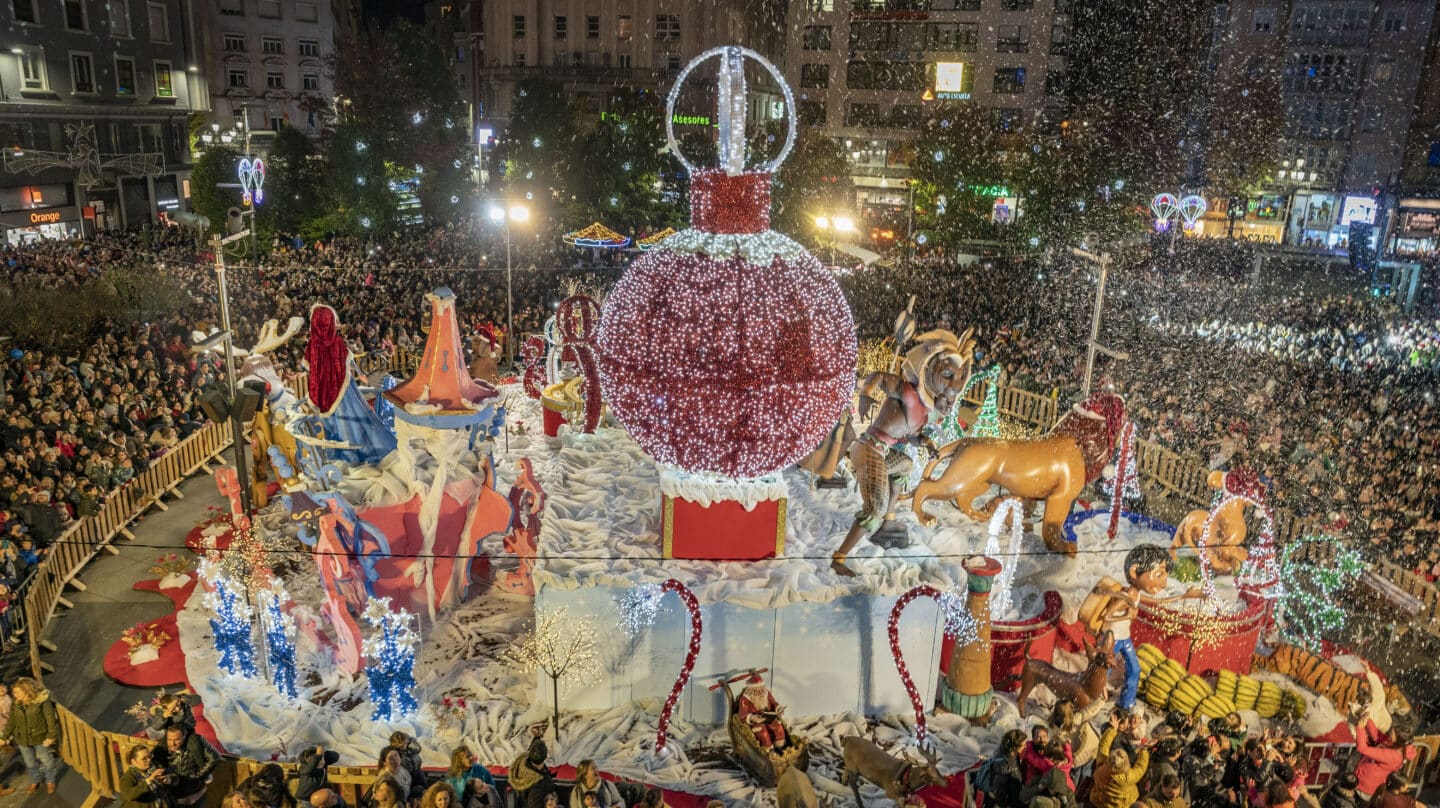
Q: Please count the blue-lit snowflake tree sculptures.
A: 3